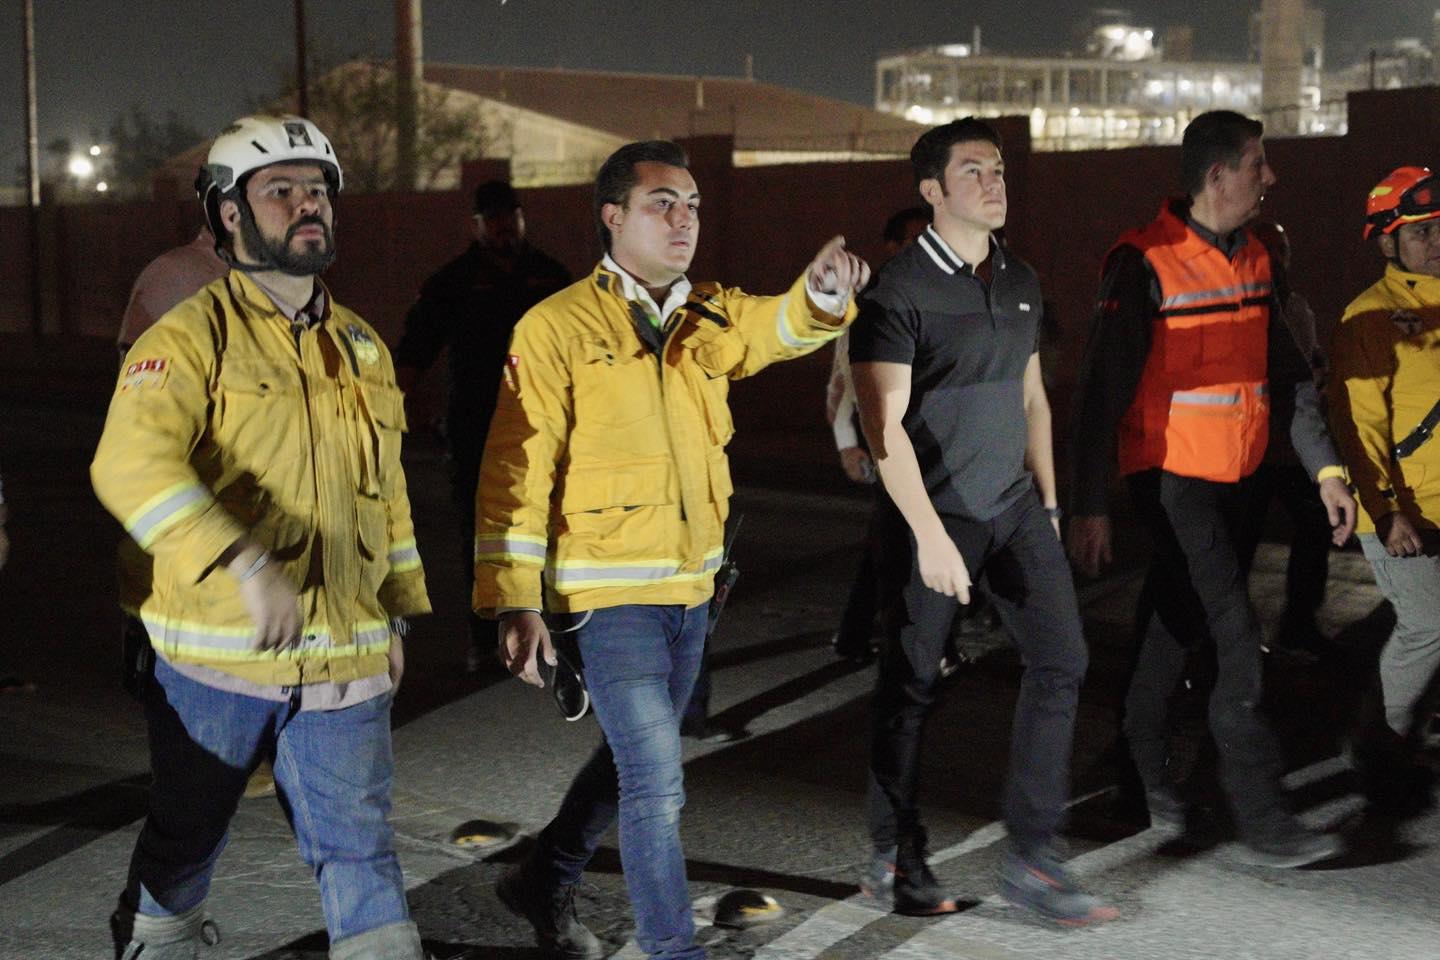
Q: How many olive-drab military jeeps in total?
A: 0